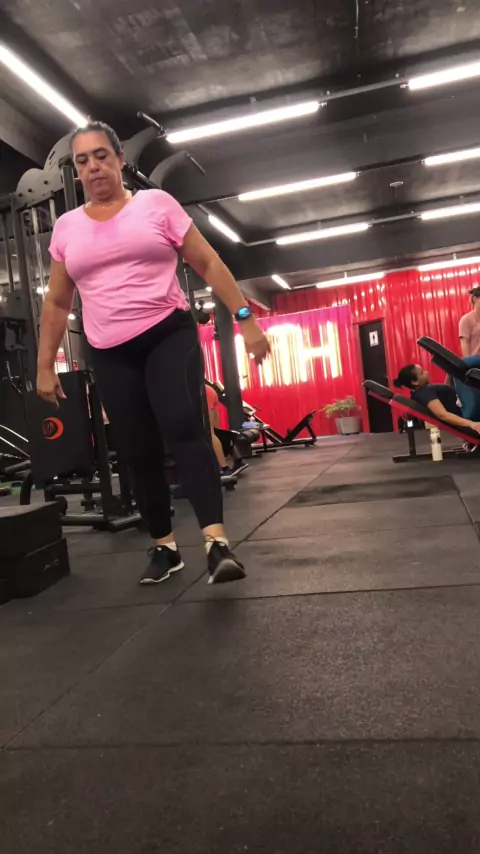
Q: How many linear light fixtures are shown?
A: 11